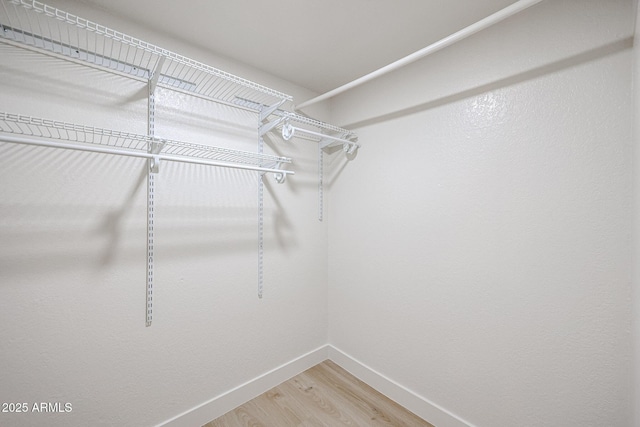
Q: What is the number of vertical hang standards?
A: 3